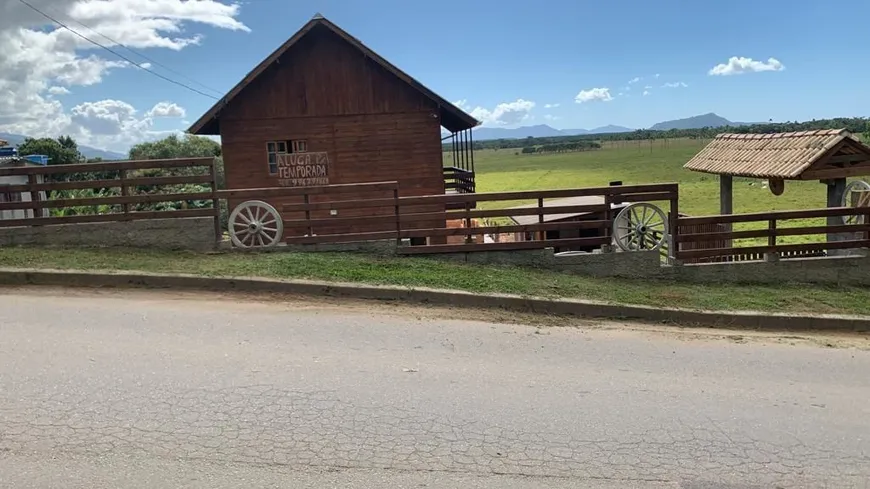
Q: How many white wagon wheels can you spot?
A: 3